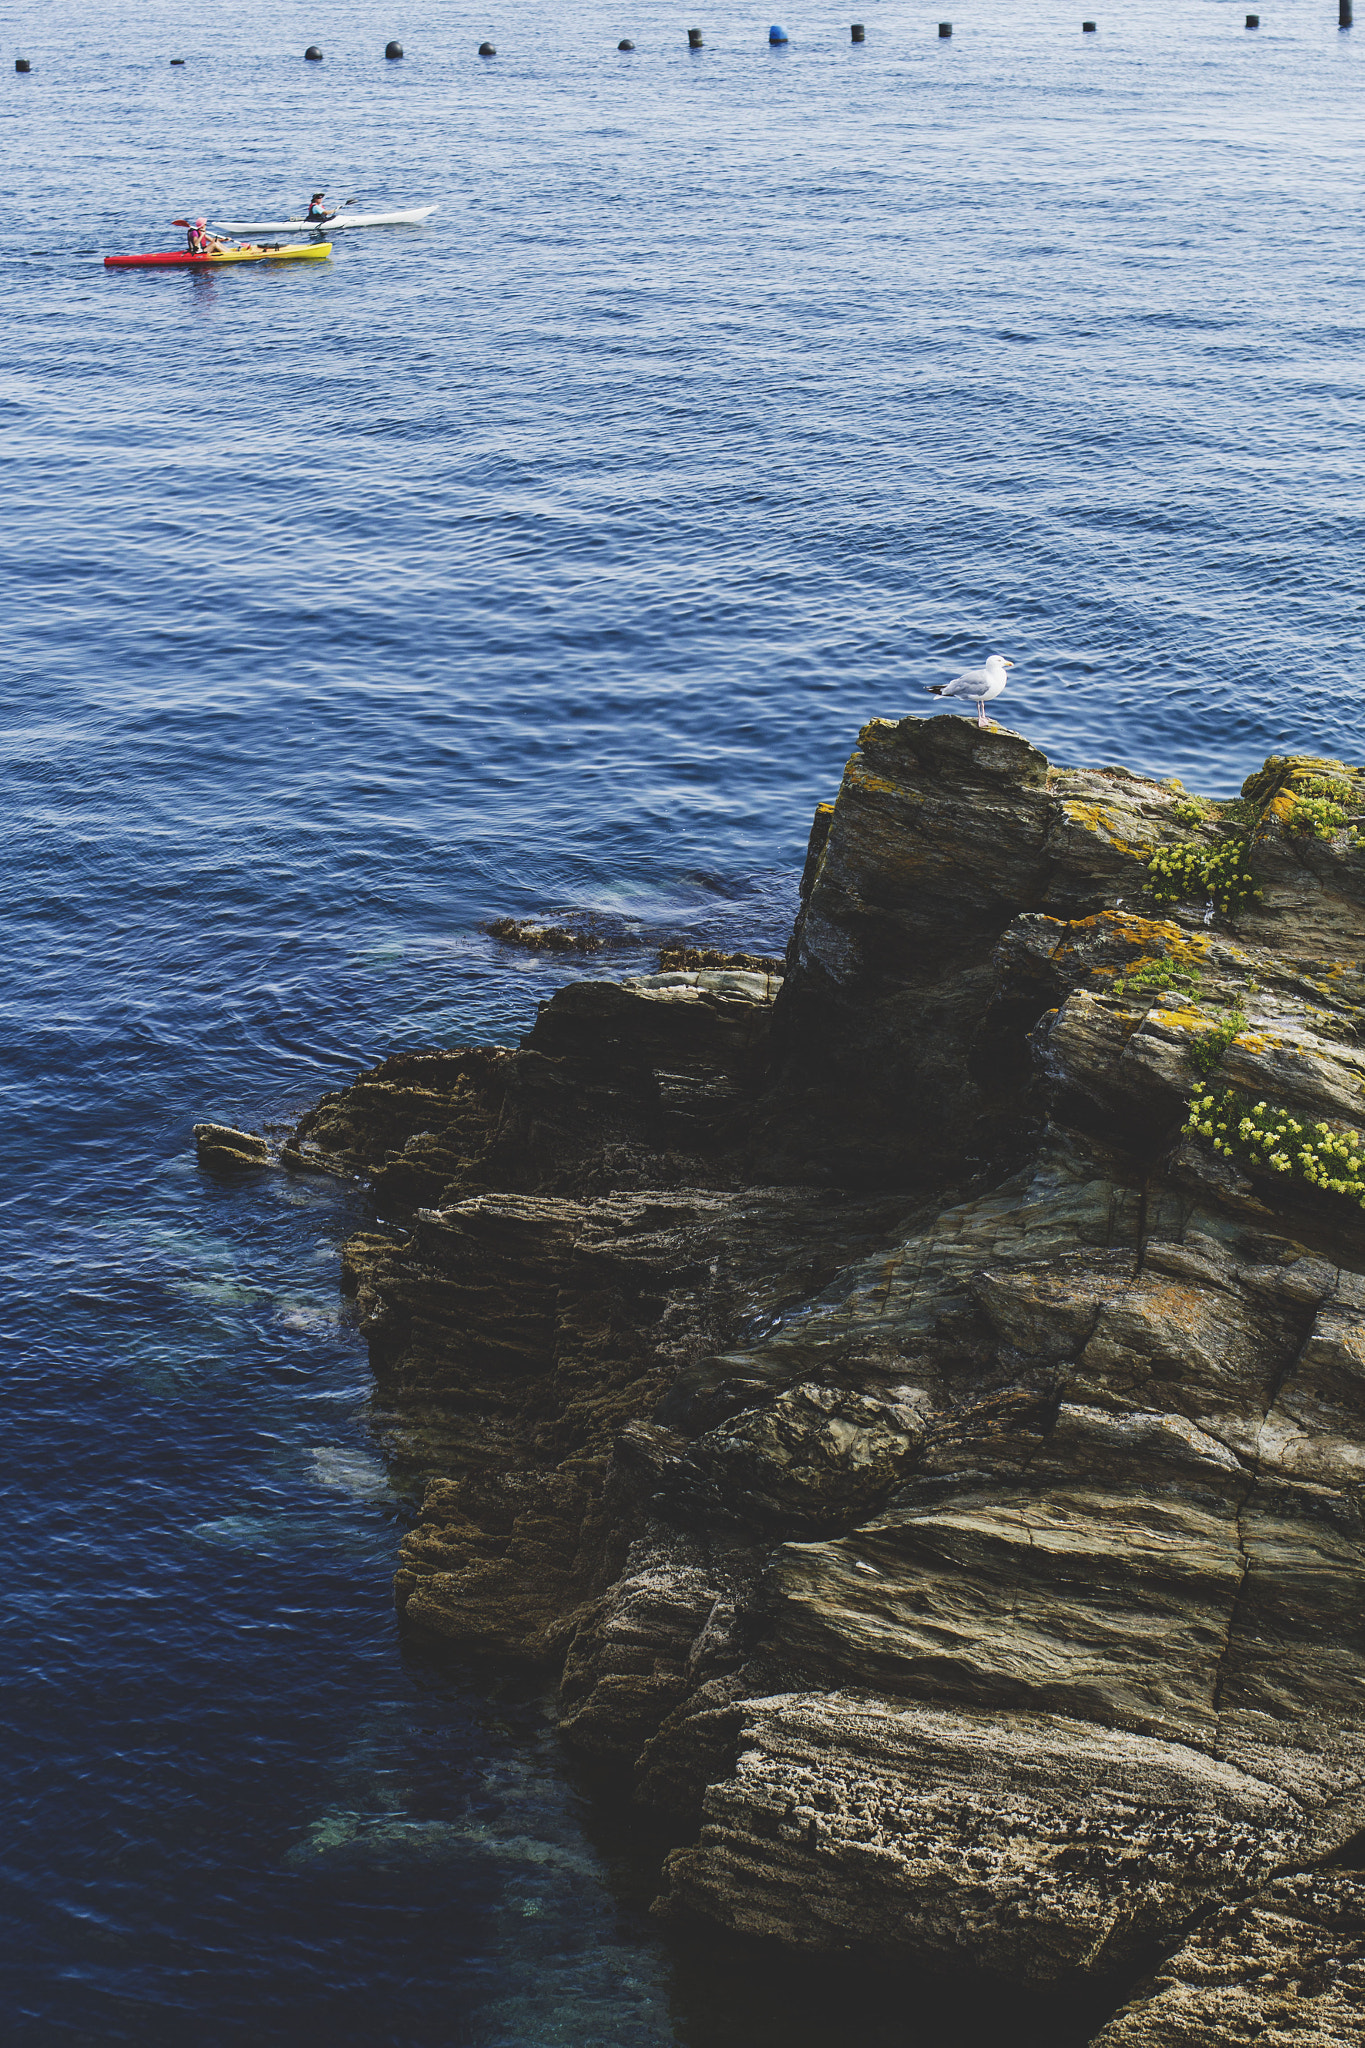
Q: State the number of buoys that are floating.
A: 13